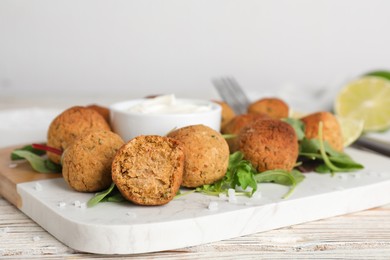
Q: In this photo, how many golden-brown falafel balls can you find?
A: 10